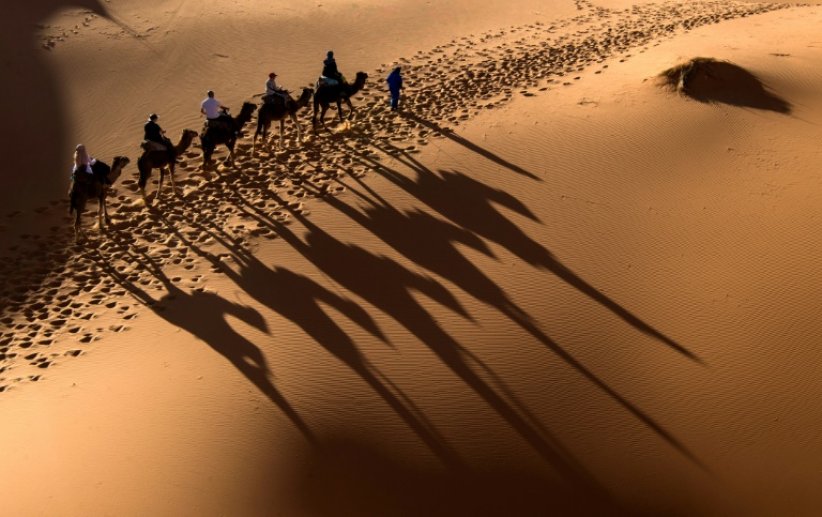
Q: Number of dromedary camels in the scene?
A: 5